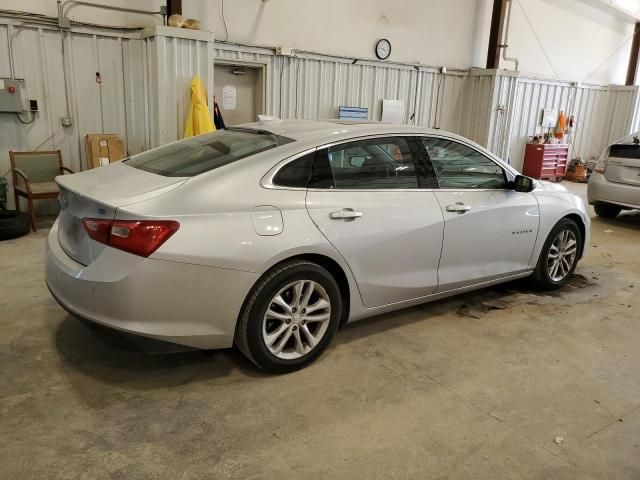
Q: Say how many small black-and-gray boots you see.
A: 0